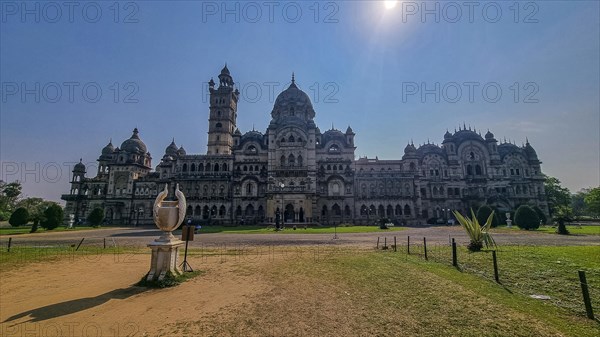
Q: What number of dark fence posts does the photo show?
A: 11